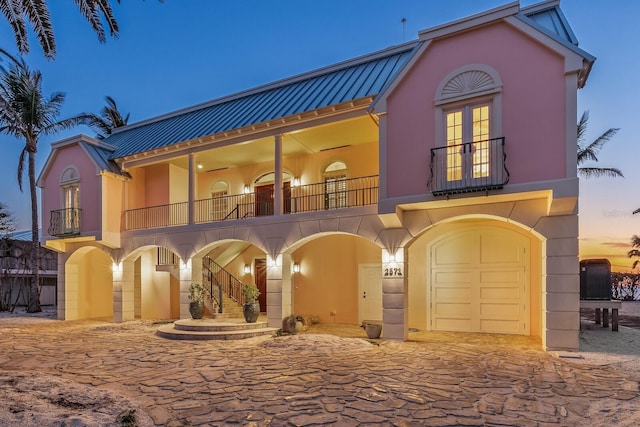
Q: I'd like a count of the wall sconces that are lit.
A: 8